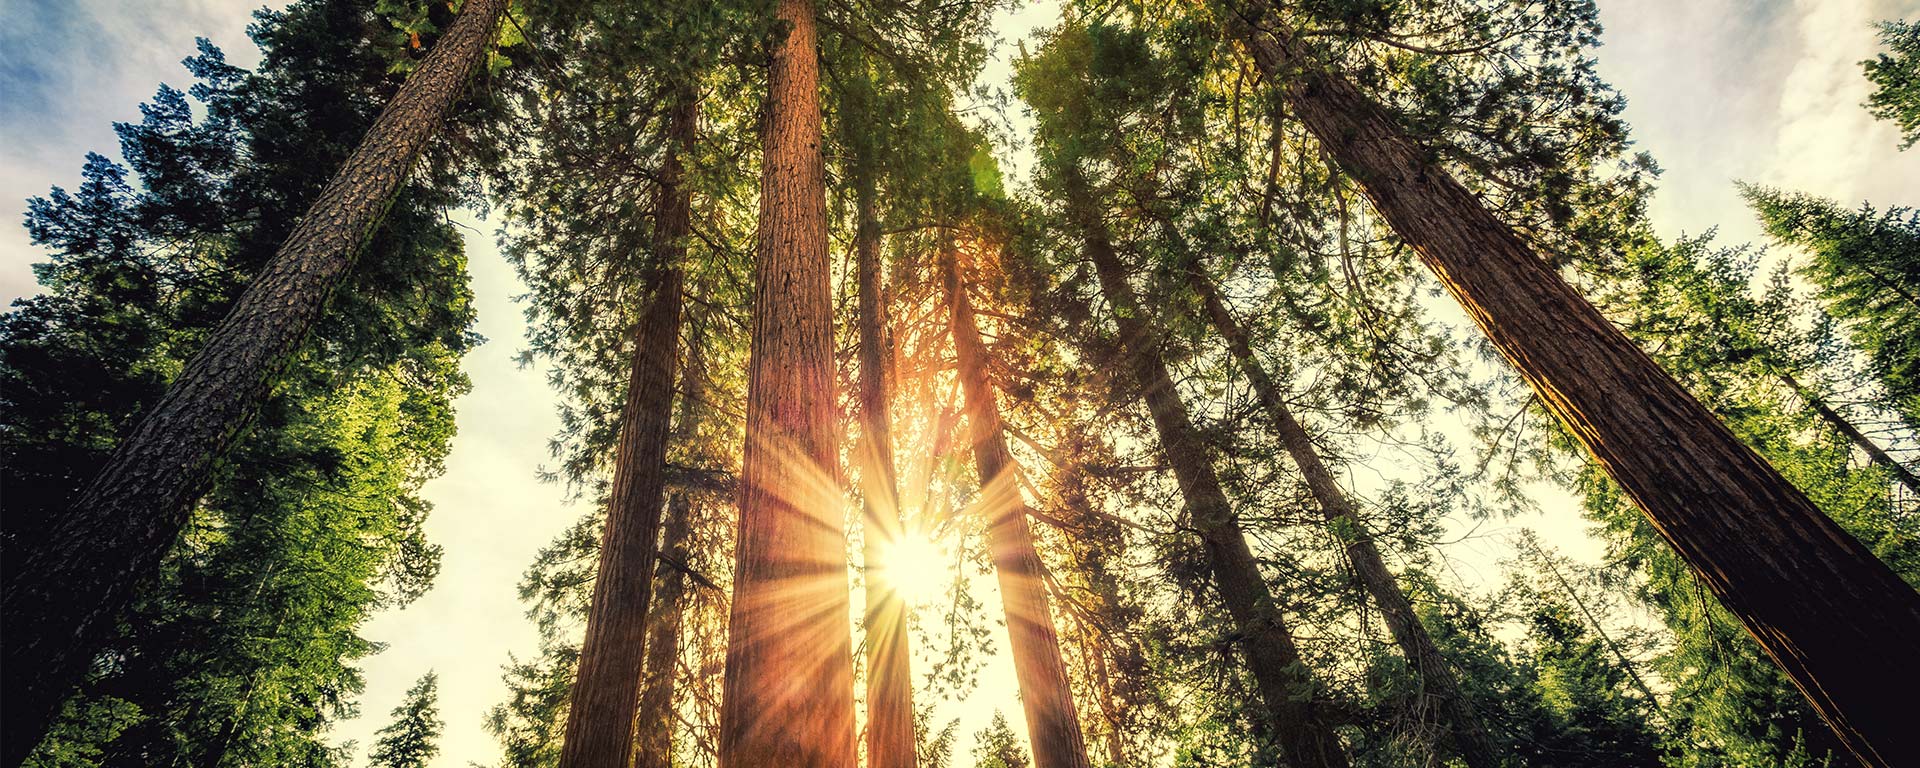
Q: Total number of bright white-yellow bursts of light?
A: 1